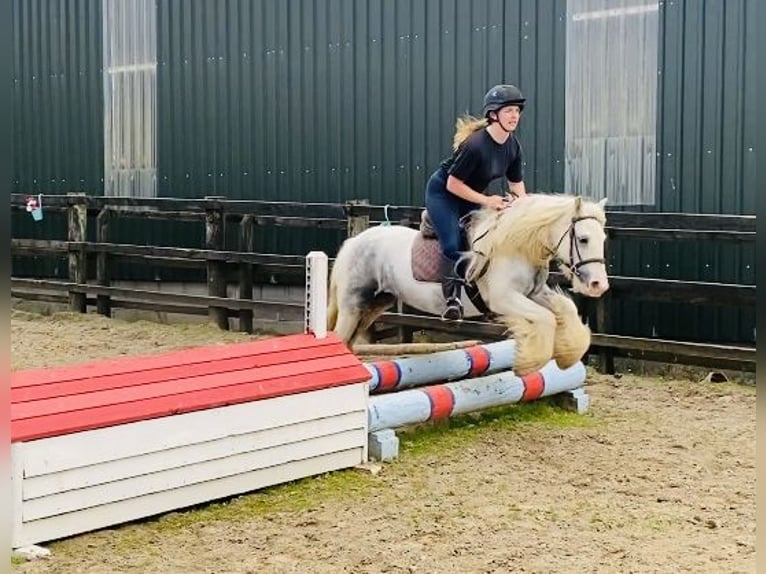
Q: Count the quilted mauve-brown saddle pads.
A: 1